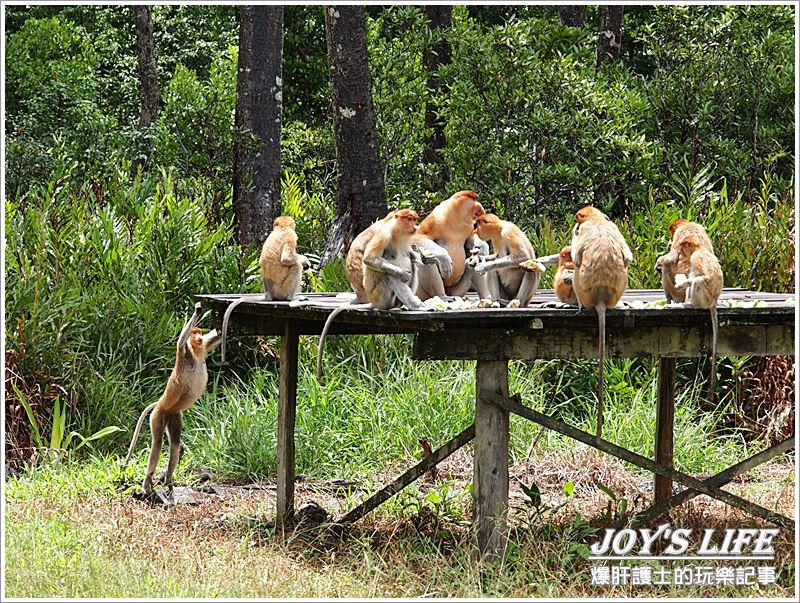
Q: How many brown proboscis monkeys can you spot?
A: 10